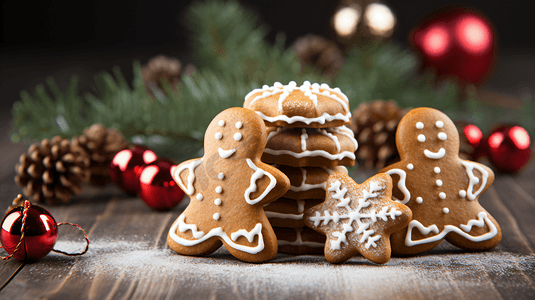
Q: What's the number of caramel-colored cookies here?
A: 8